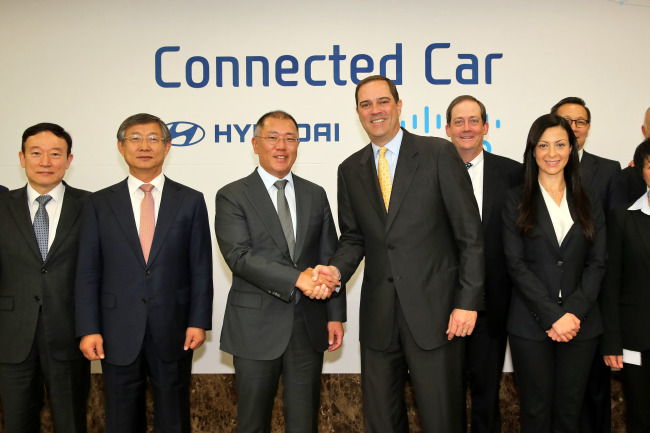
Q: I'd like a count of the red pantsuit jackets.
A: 0